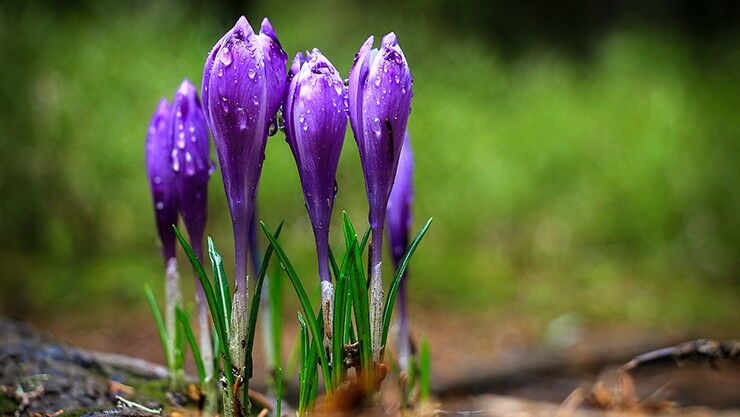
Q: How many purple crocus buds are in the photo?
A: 6